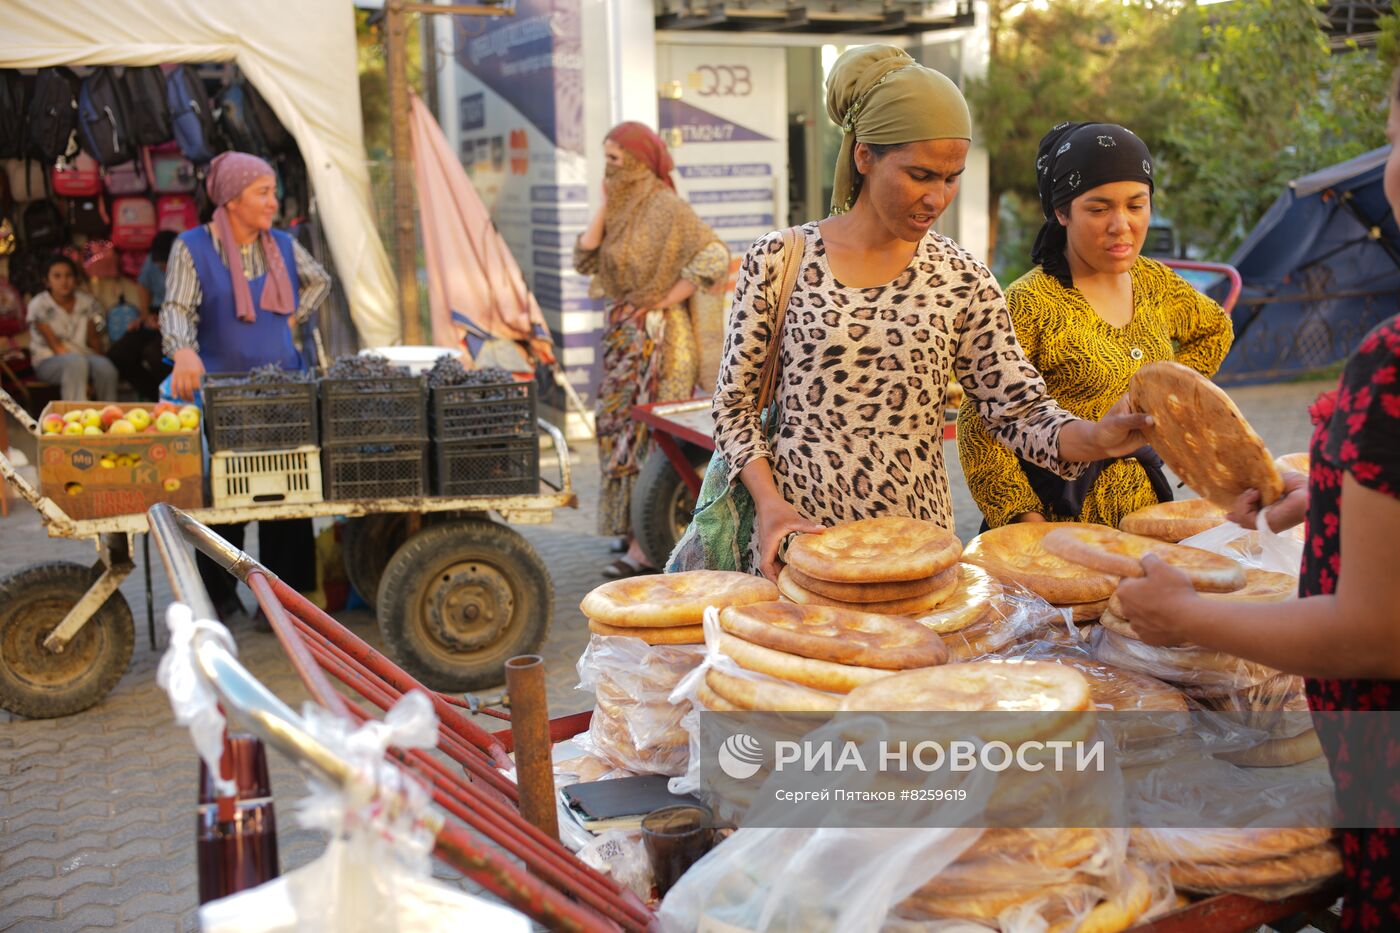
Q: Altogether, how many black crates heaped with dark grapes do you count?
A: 3